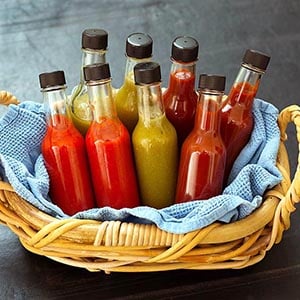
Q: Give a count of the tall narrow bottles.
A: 8